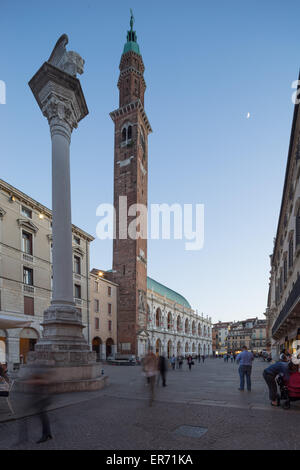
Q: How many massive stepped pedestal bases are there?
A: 1